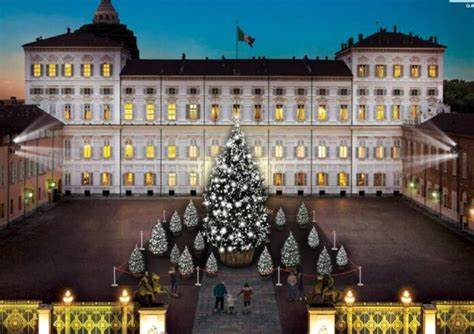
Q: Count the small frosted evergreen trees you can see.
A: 15